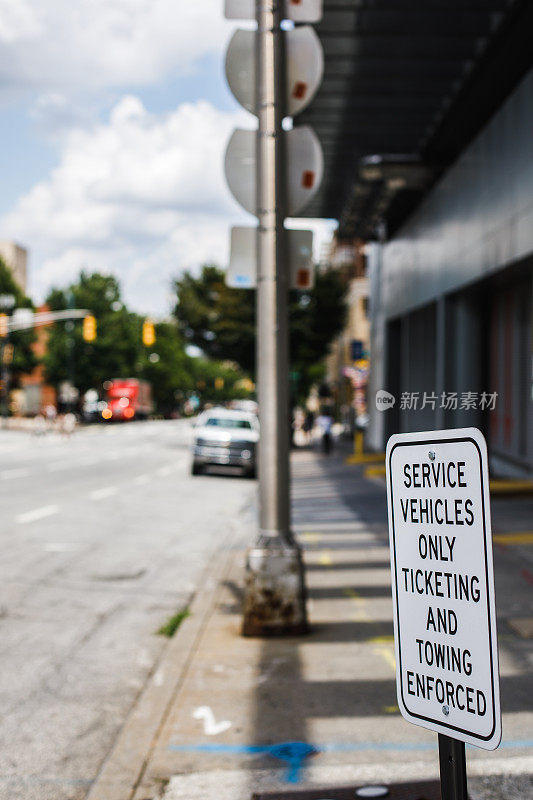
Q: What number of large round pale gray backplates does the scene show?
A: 2